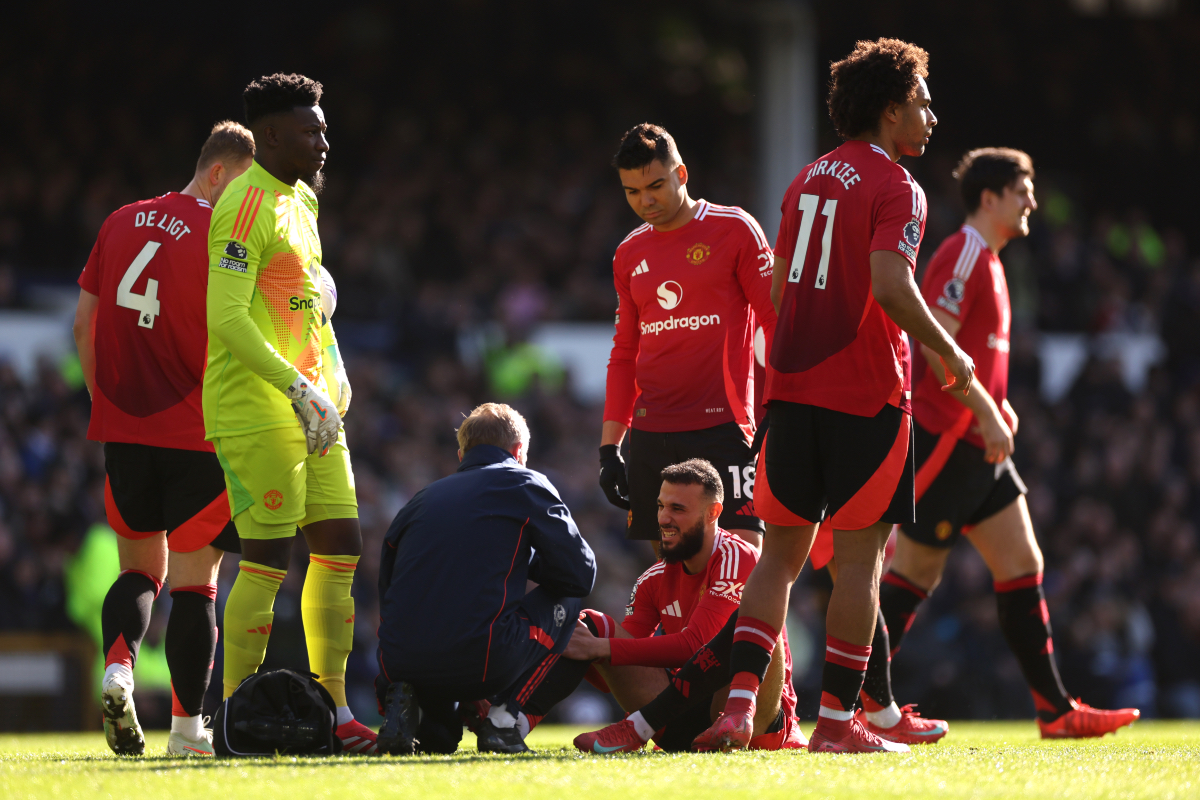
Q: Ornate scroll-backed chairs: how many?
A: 0